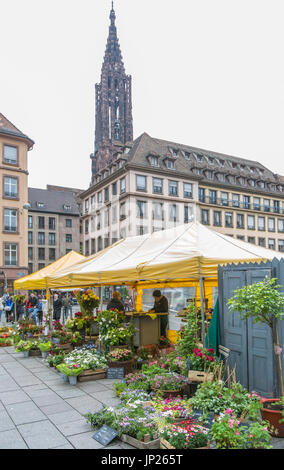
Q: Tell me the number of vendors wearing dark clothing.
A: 2